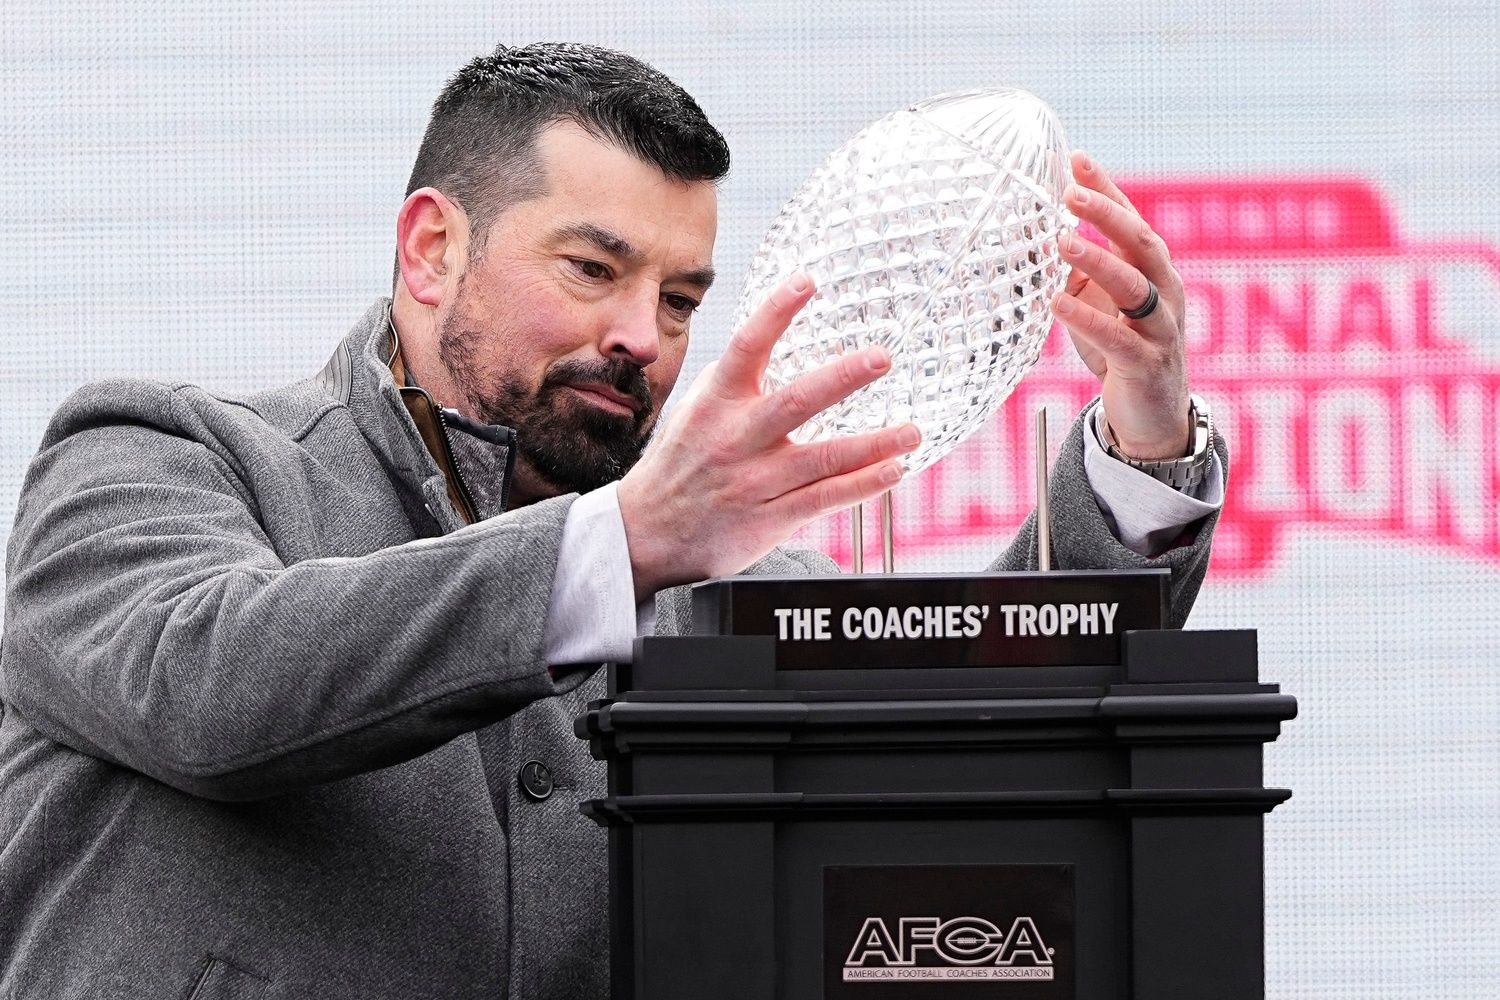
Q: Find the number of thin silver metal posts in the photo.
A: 3